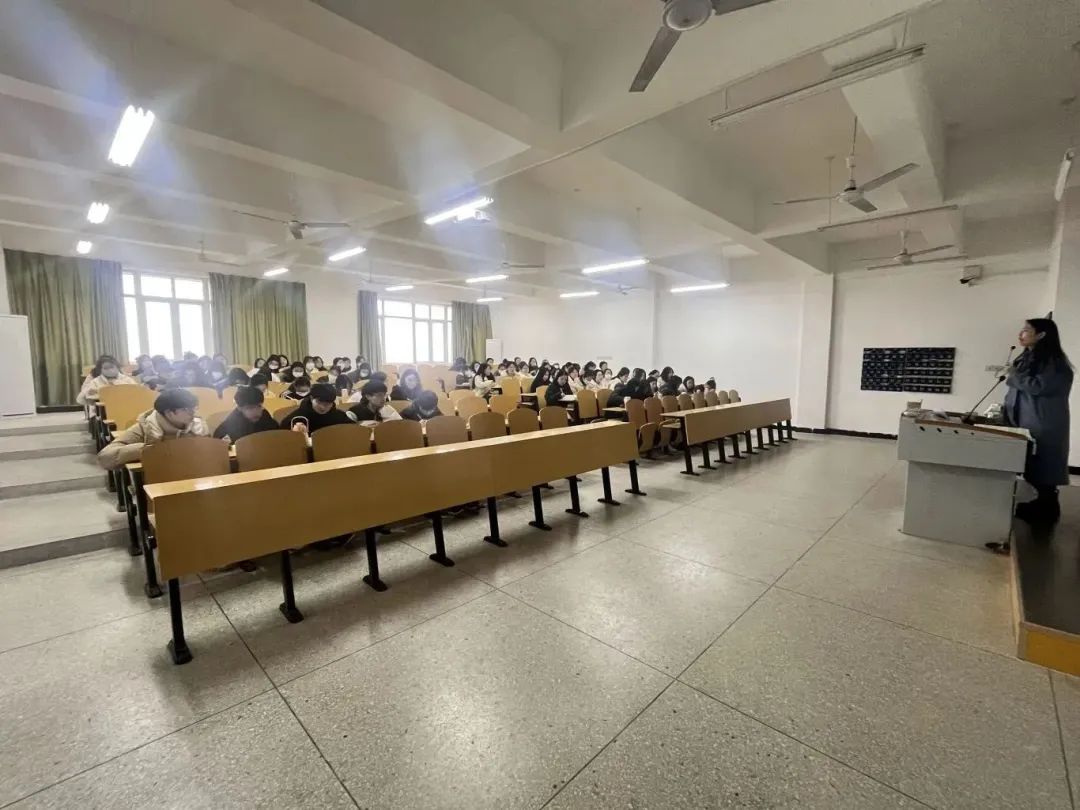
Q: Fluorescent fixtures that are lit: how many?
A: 12